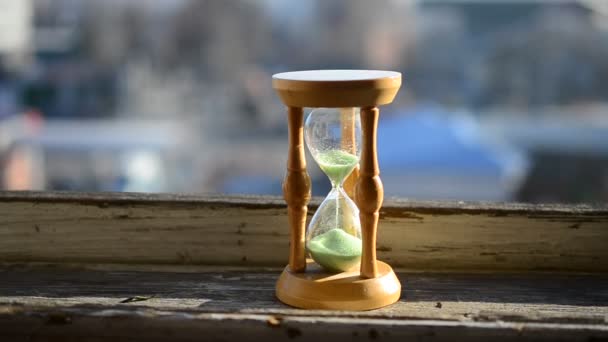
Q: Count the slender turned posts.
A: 3